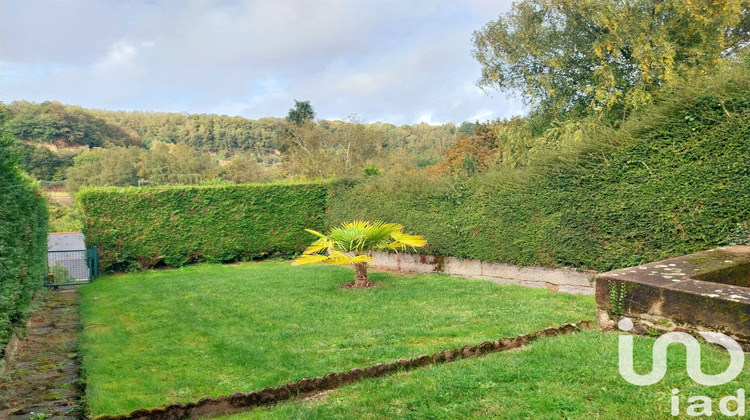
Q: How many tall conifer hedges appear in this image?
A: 3